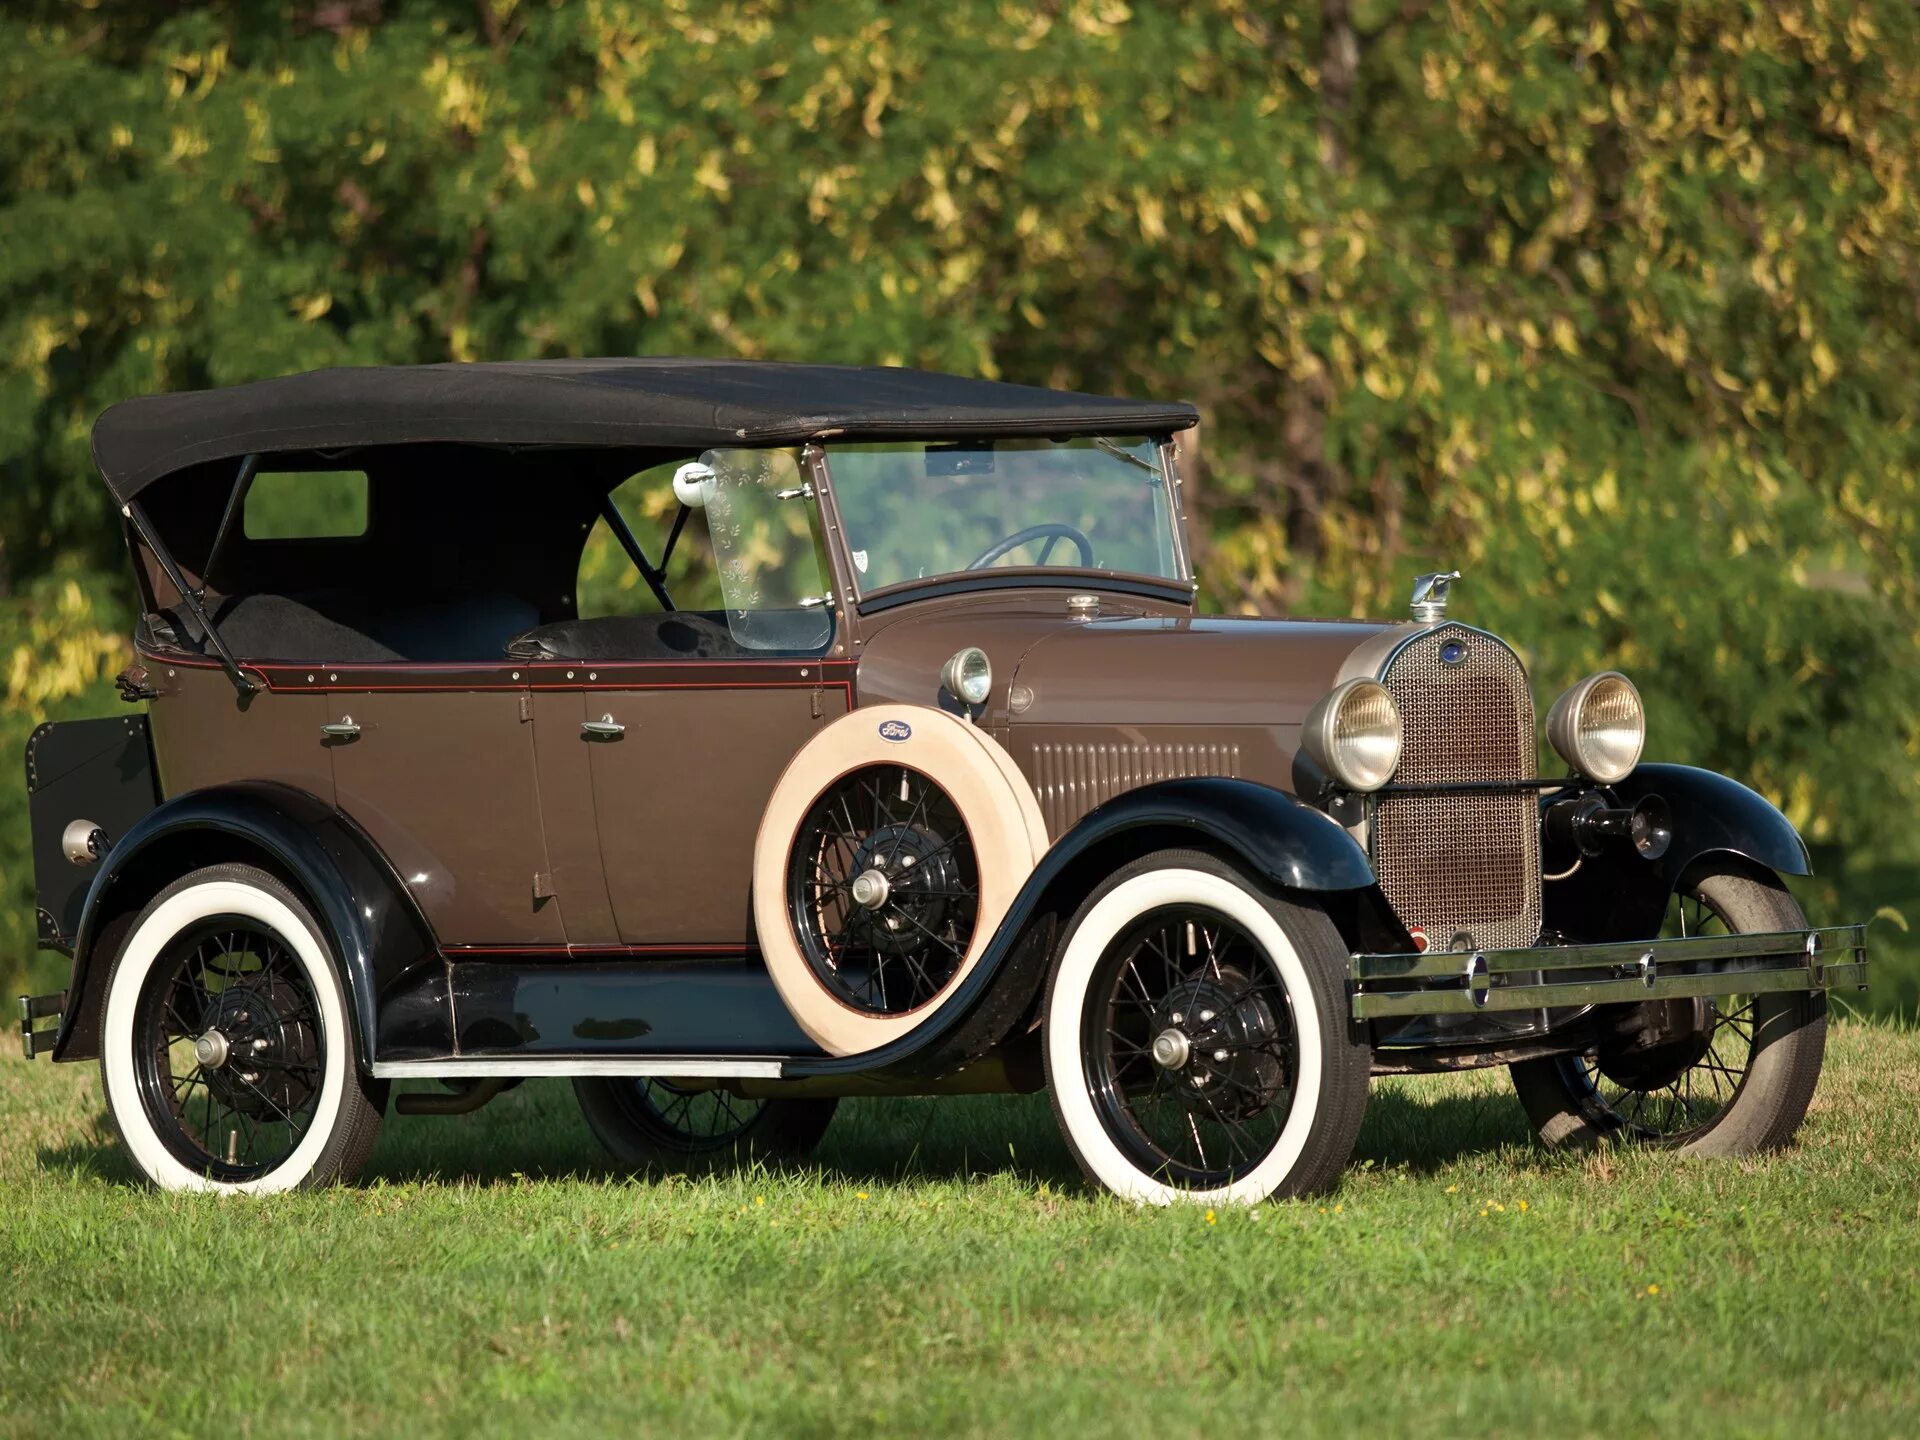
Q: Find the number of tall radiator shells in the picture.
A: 1